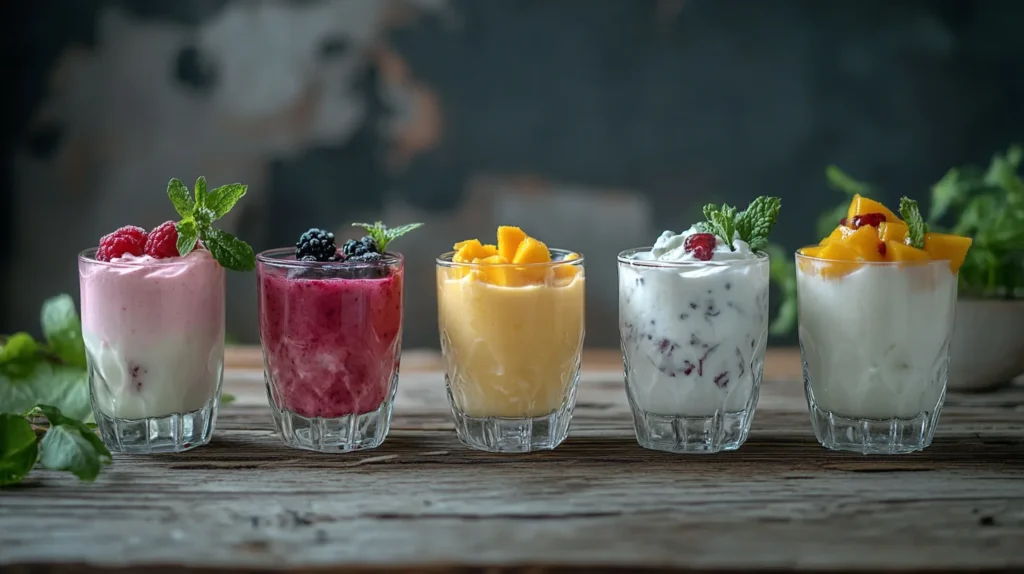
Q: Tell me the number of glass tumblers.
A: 5